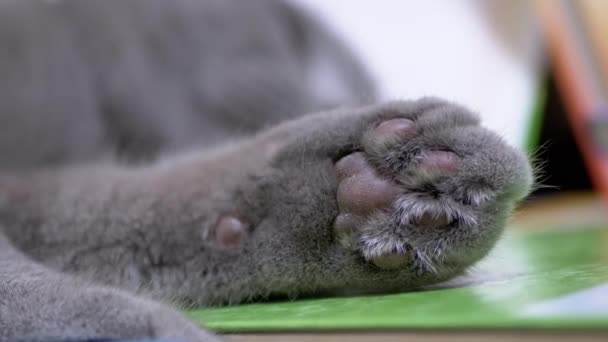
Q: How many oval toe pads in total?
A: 4